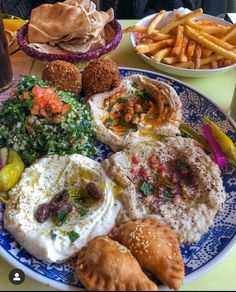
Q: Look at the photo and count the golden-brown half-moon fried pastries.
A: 2